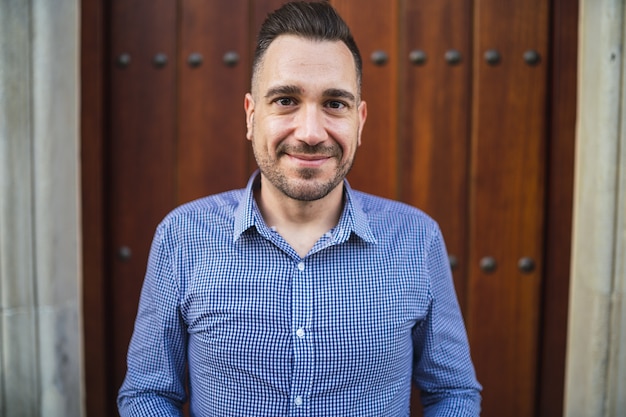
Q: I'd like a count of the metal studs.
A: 13